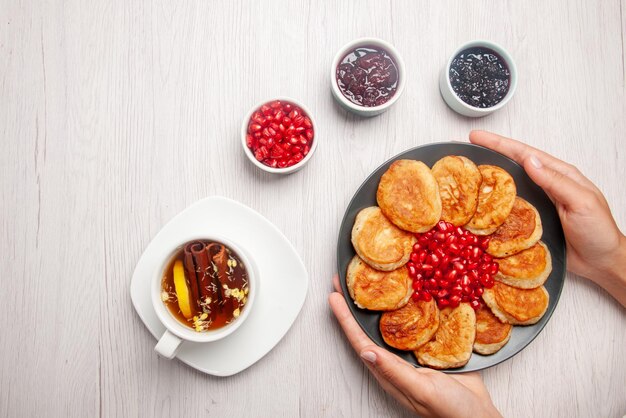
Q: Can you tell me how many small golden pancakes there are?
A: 11